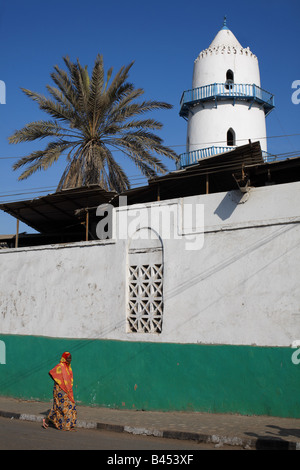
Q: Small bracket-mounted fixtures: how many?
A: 1